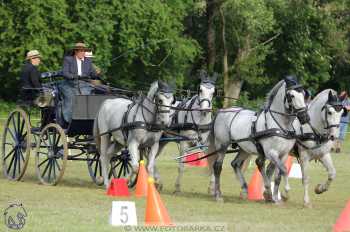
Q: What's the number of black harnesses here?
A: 4